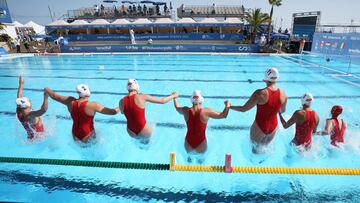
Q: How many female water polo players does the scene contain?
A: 7